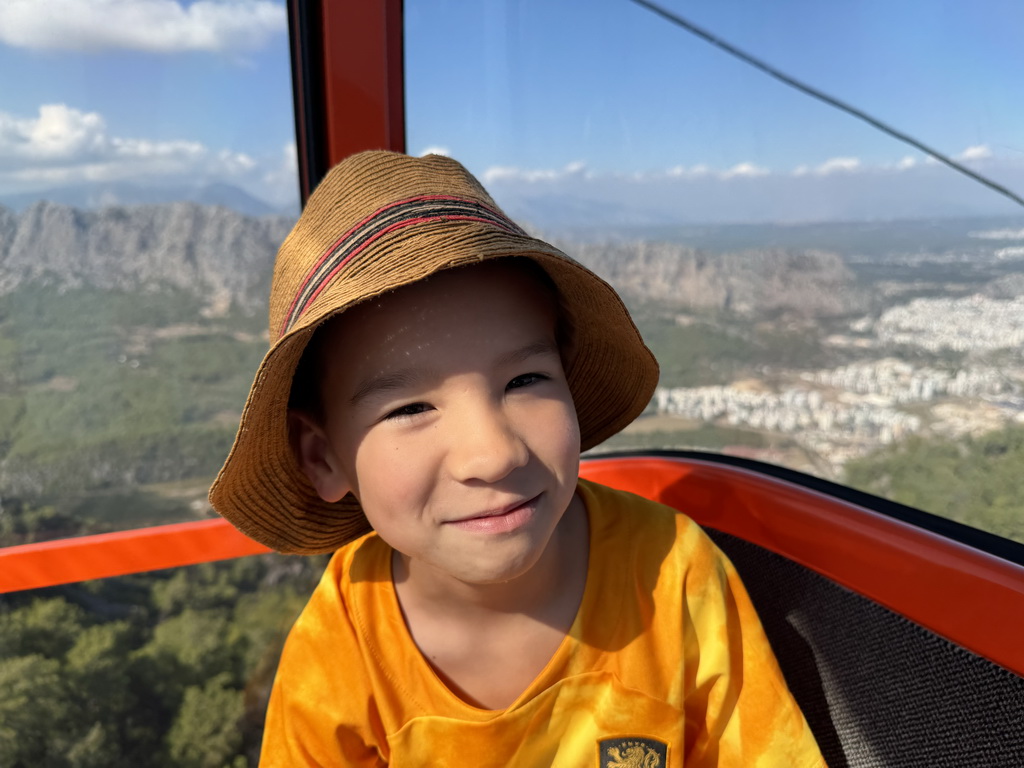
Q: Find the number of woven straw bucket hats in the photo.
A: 1